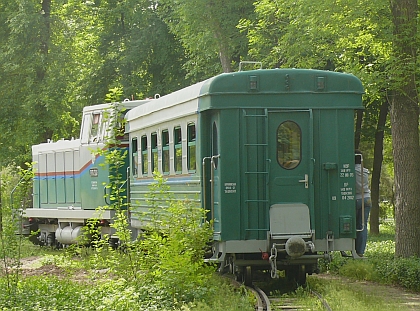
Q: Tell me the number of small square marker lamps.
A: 3